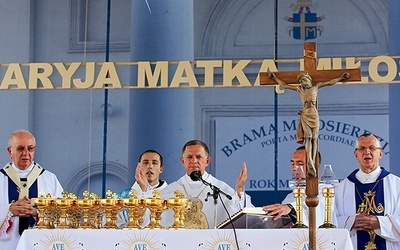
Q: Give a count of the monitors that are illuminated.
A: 0